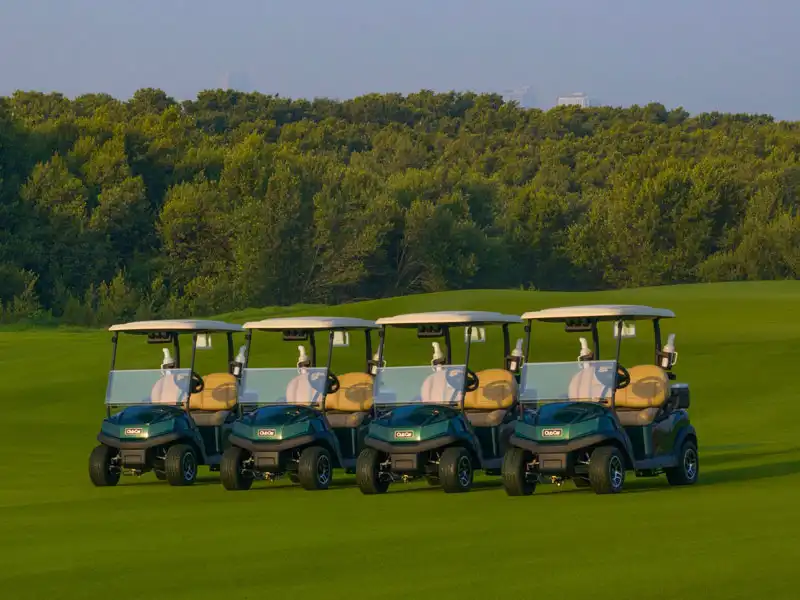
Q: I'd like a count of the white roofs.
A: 4